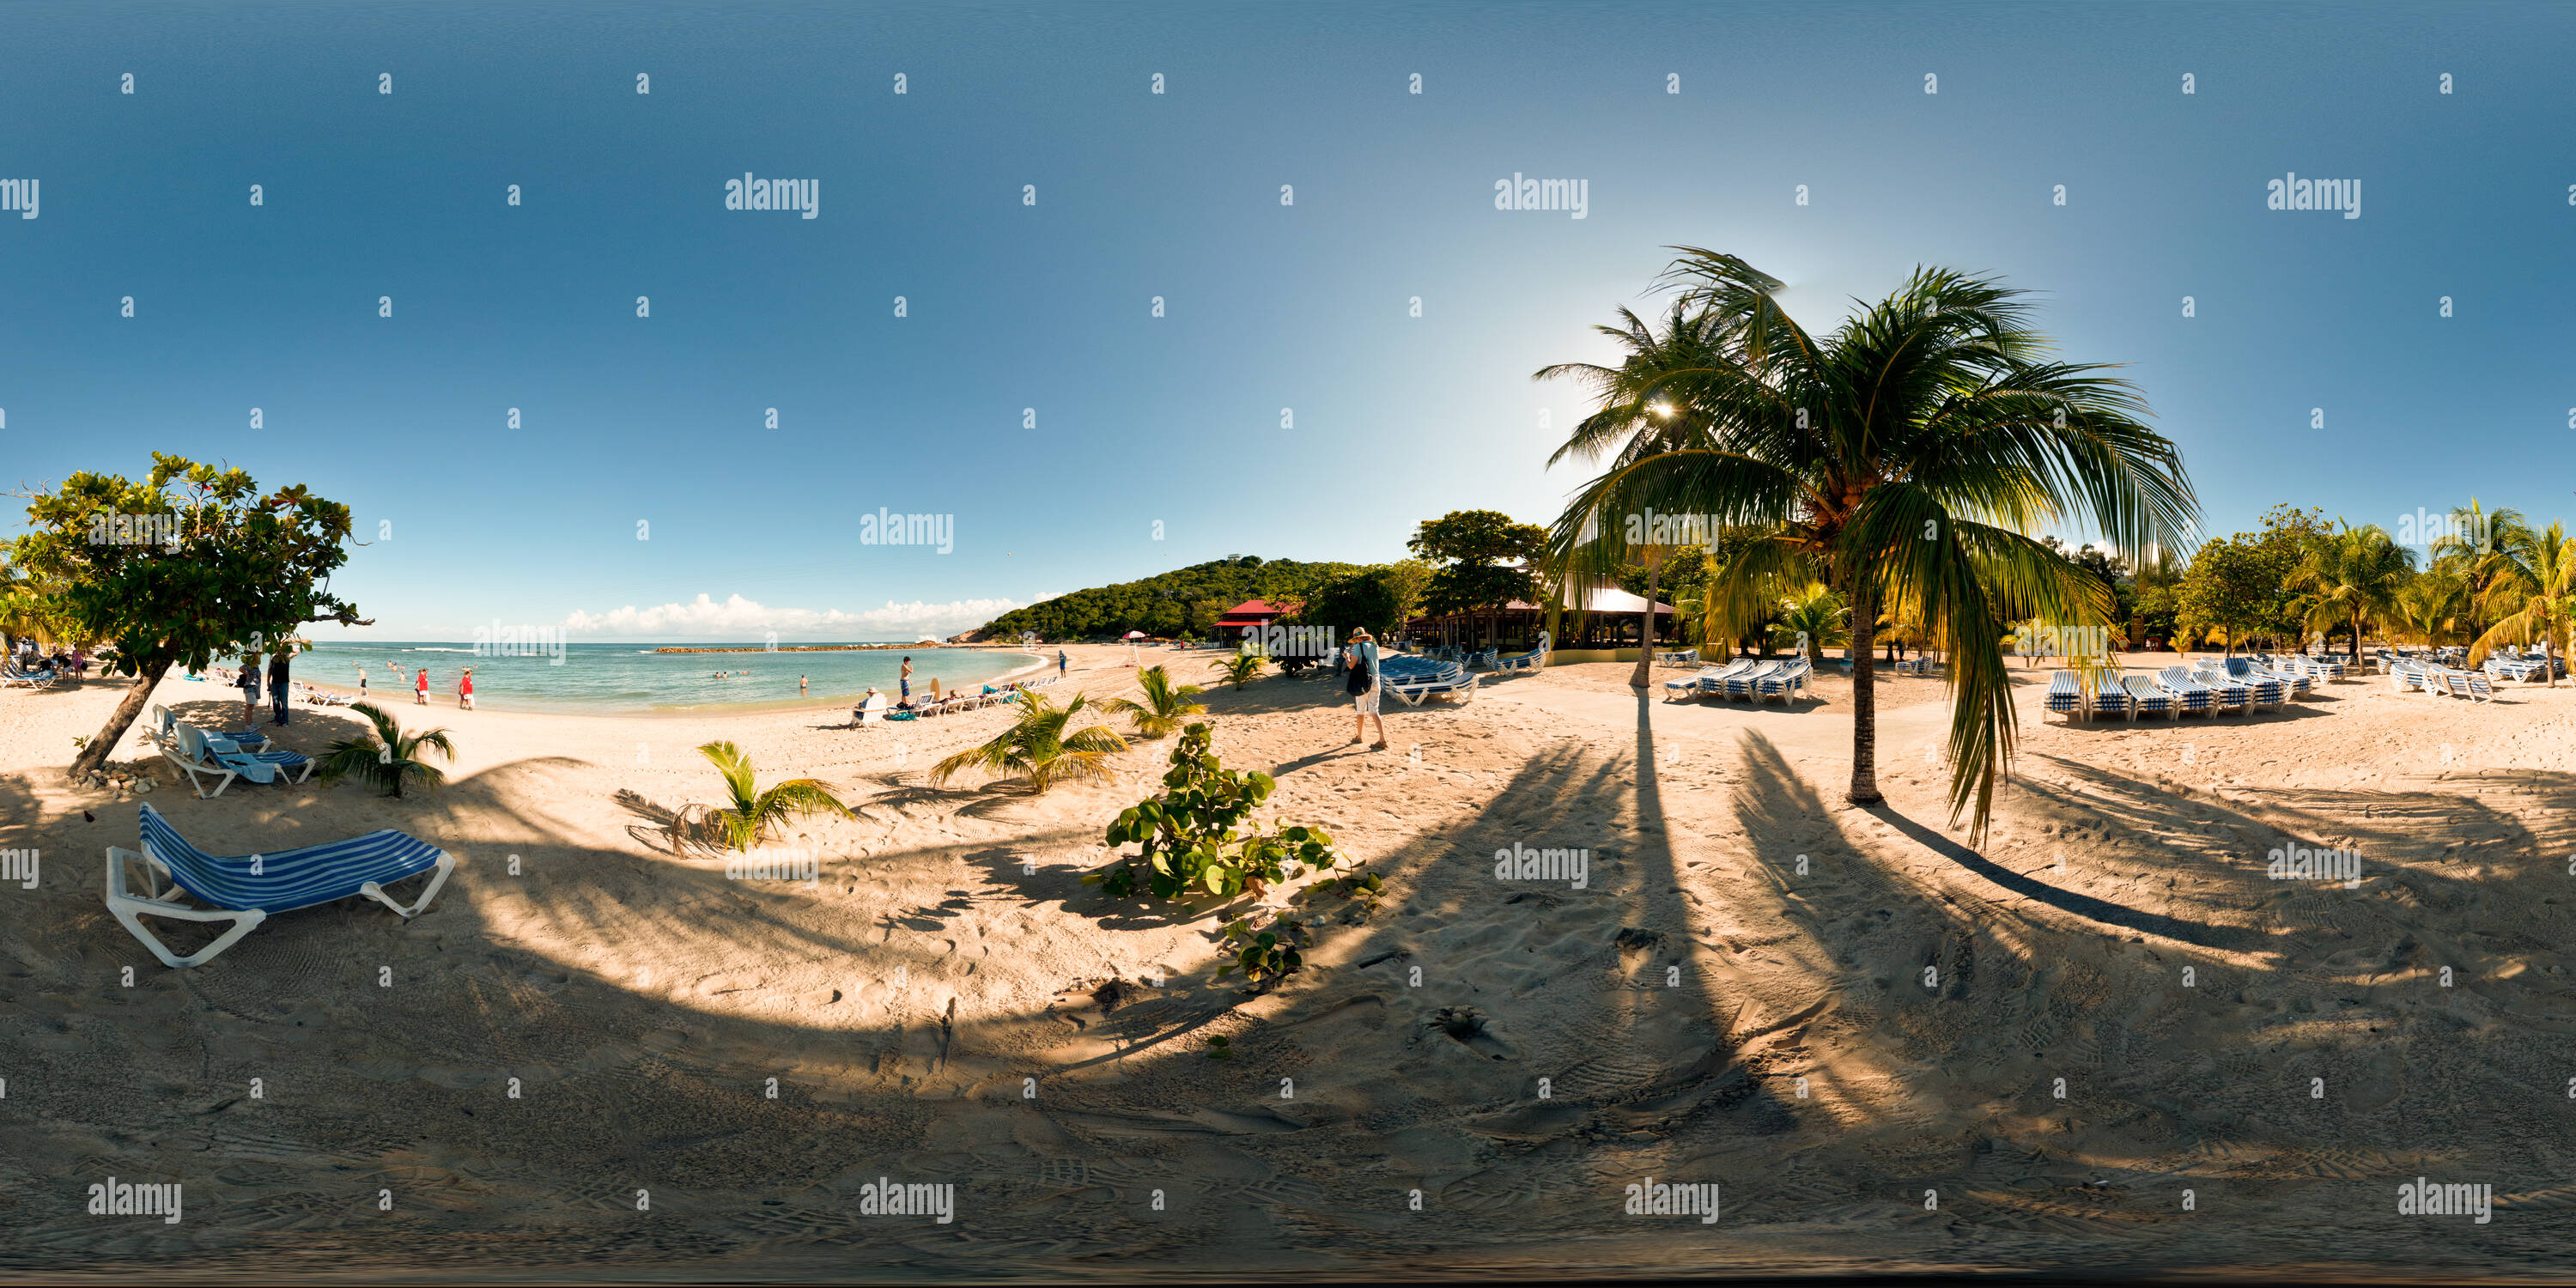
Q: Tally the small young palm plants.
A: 5